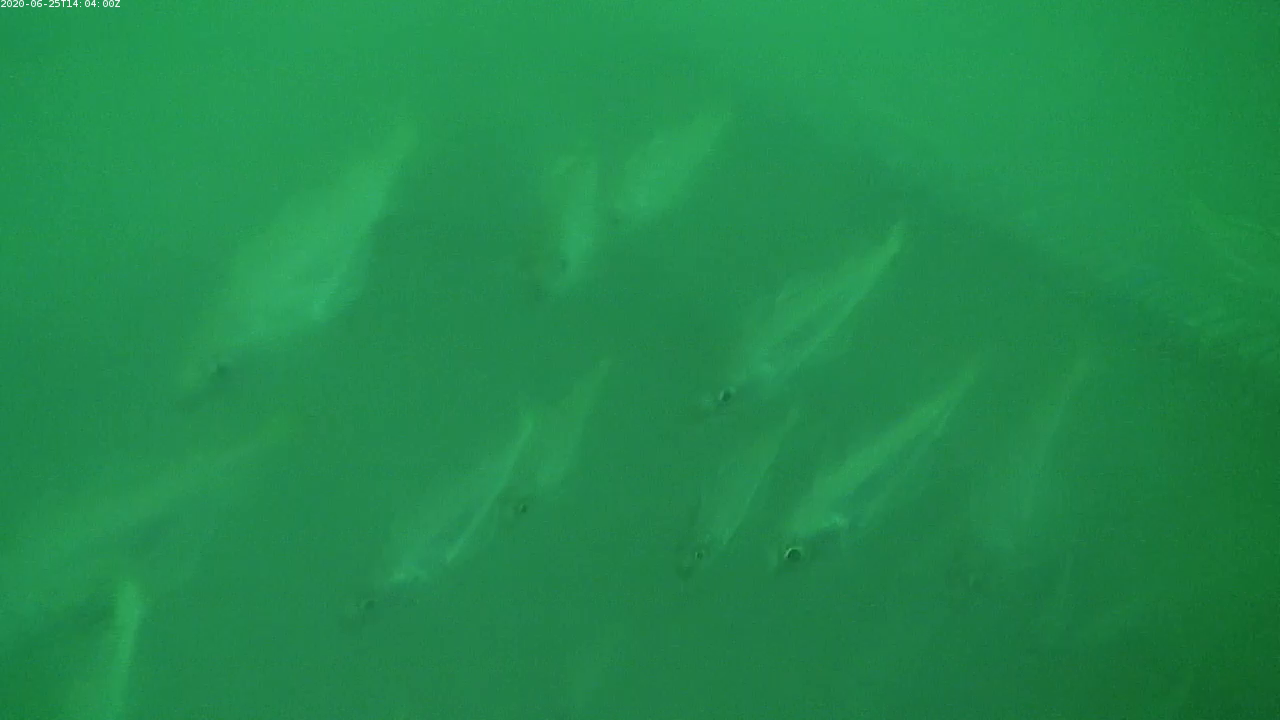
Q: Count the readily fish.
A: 11